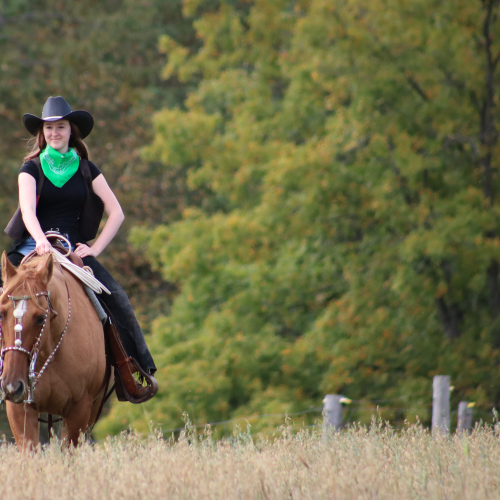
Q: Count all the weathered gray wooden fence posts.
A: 3